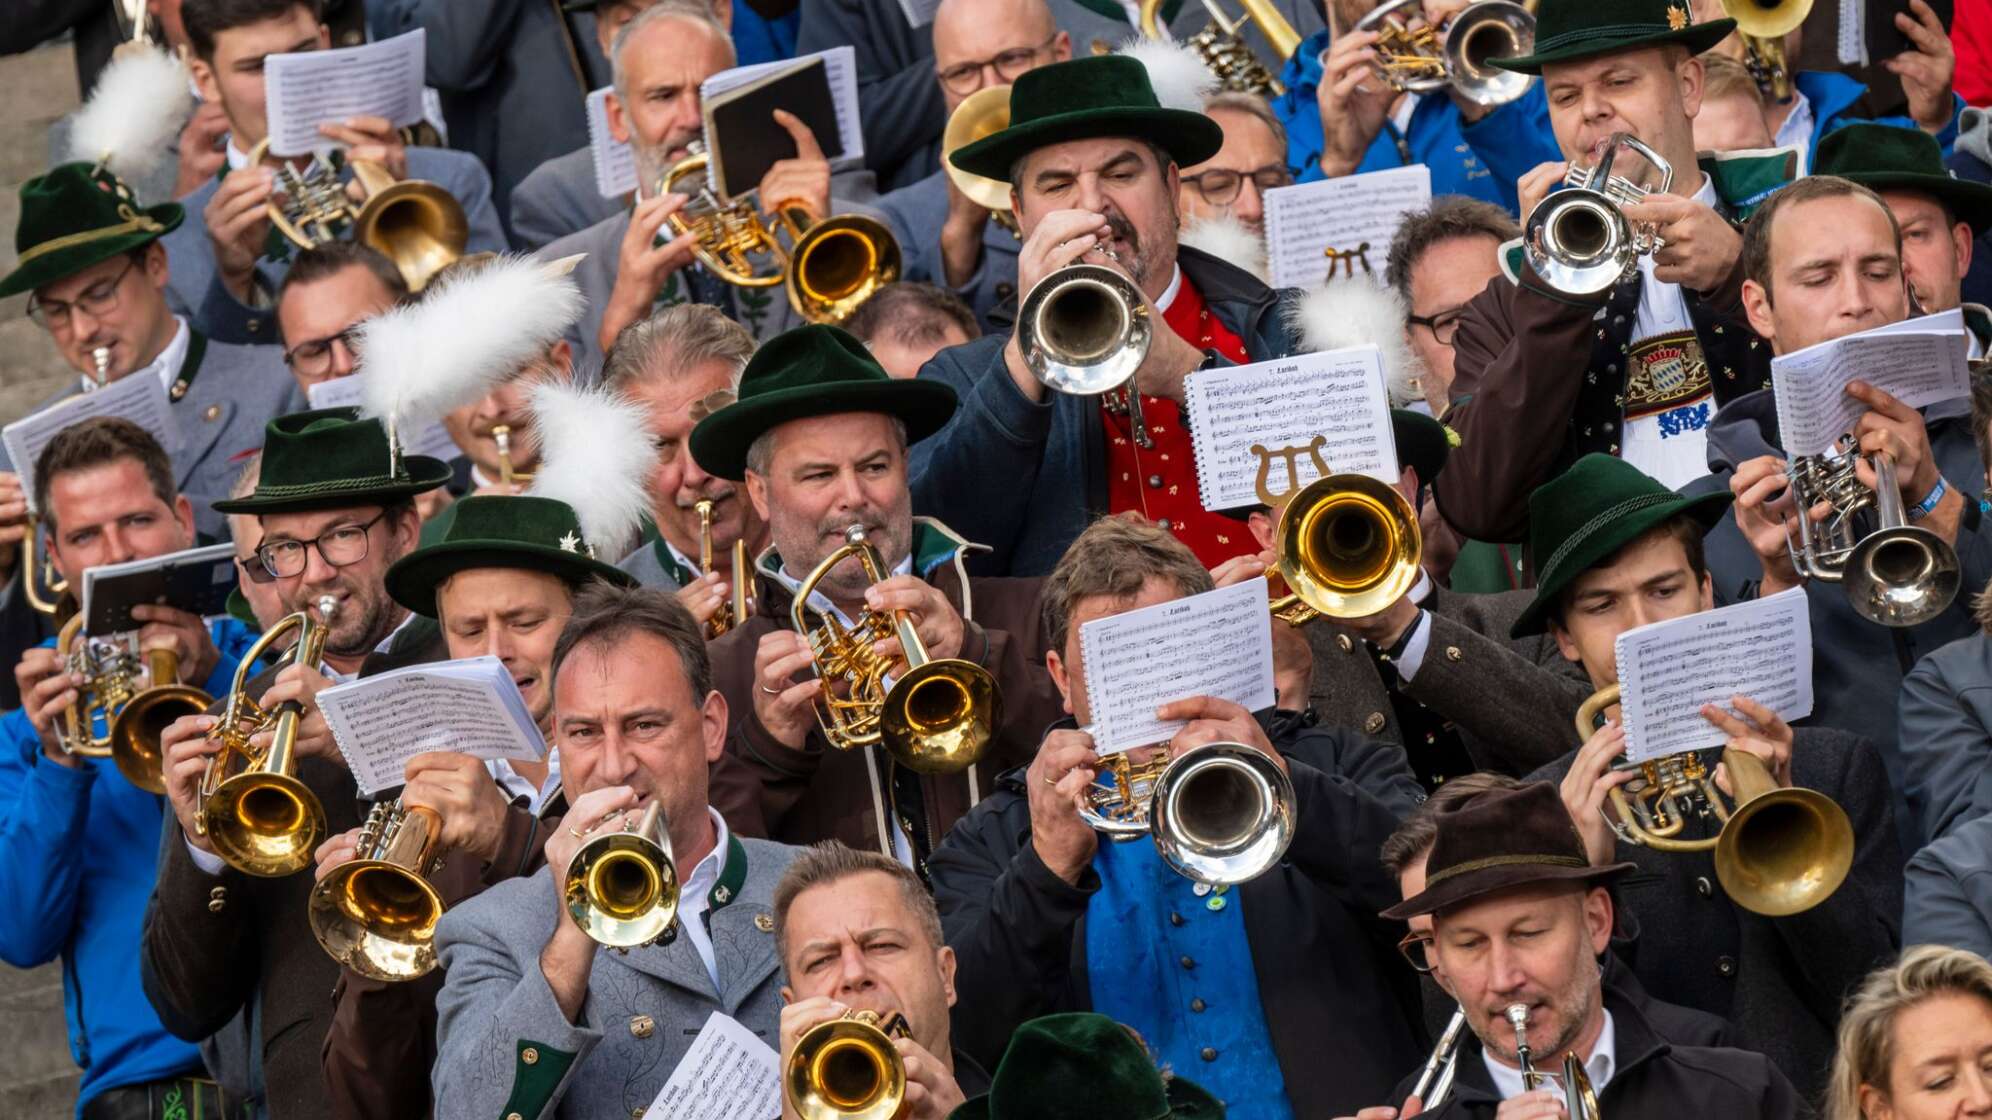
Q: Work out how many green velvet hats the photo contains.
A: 10